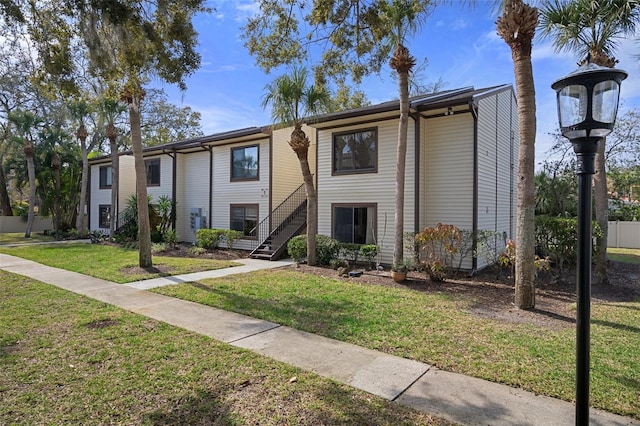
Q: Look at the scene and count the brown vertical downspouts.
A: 4